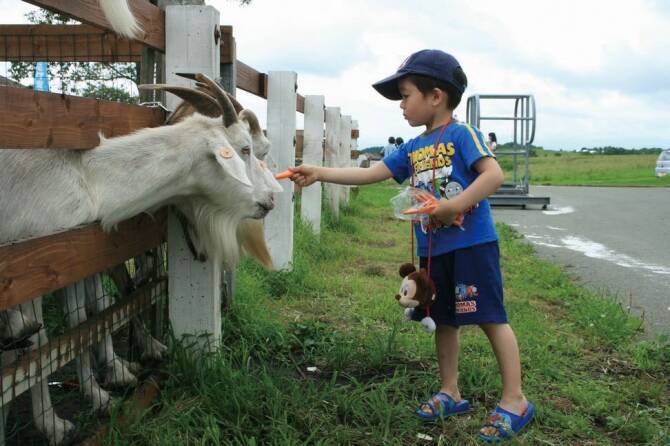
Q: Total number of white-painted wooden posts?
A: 6